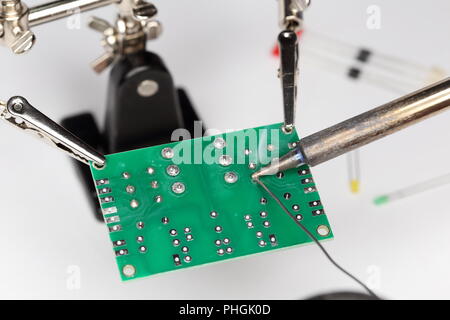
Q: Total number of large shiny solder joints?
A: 6